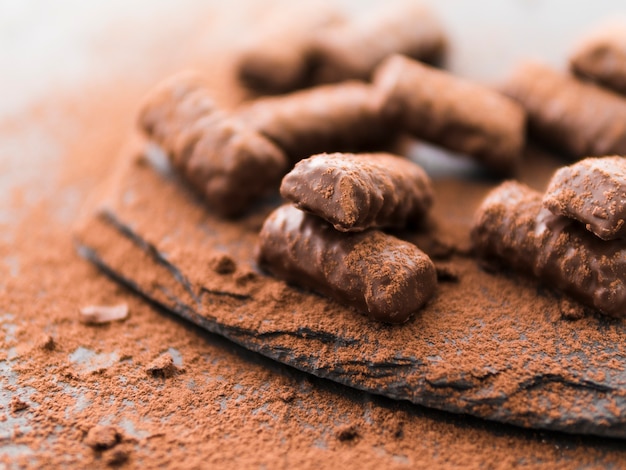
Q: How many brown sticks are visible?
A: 11